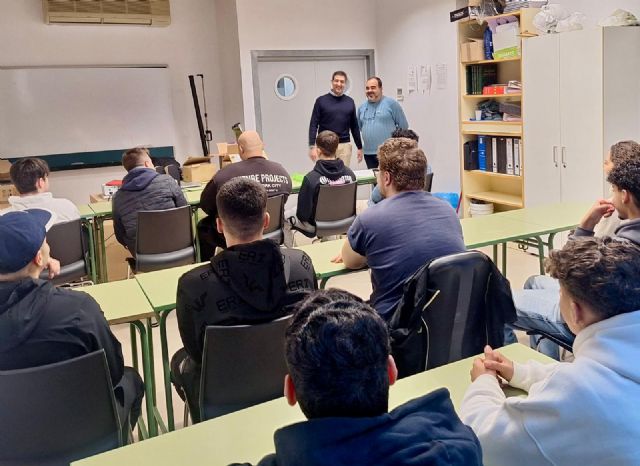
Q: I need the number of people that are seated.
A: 12